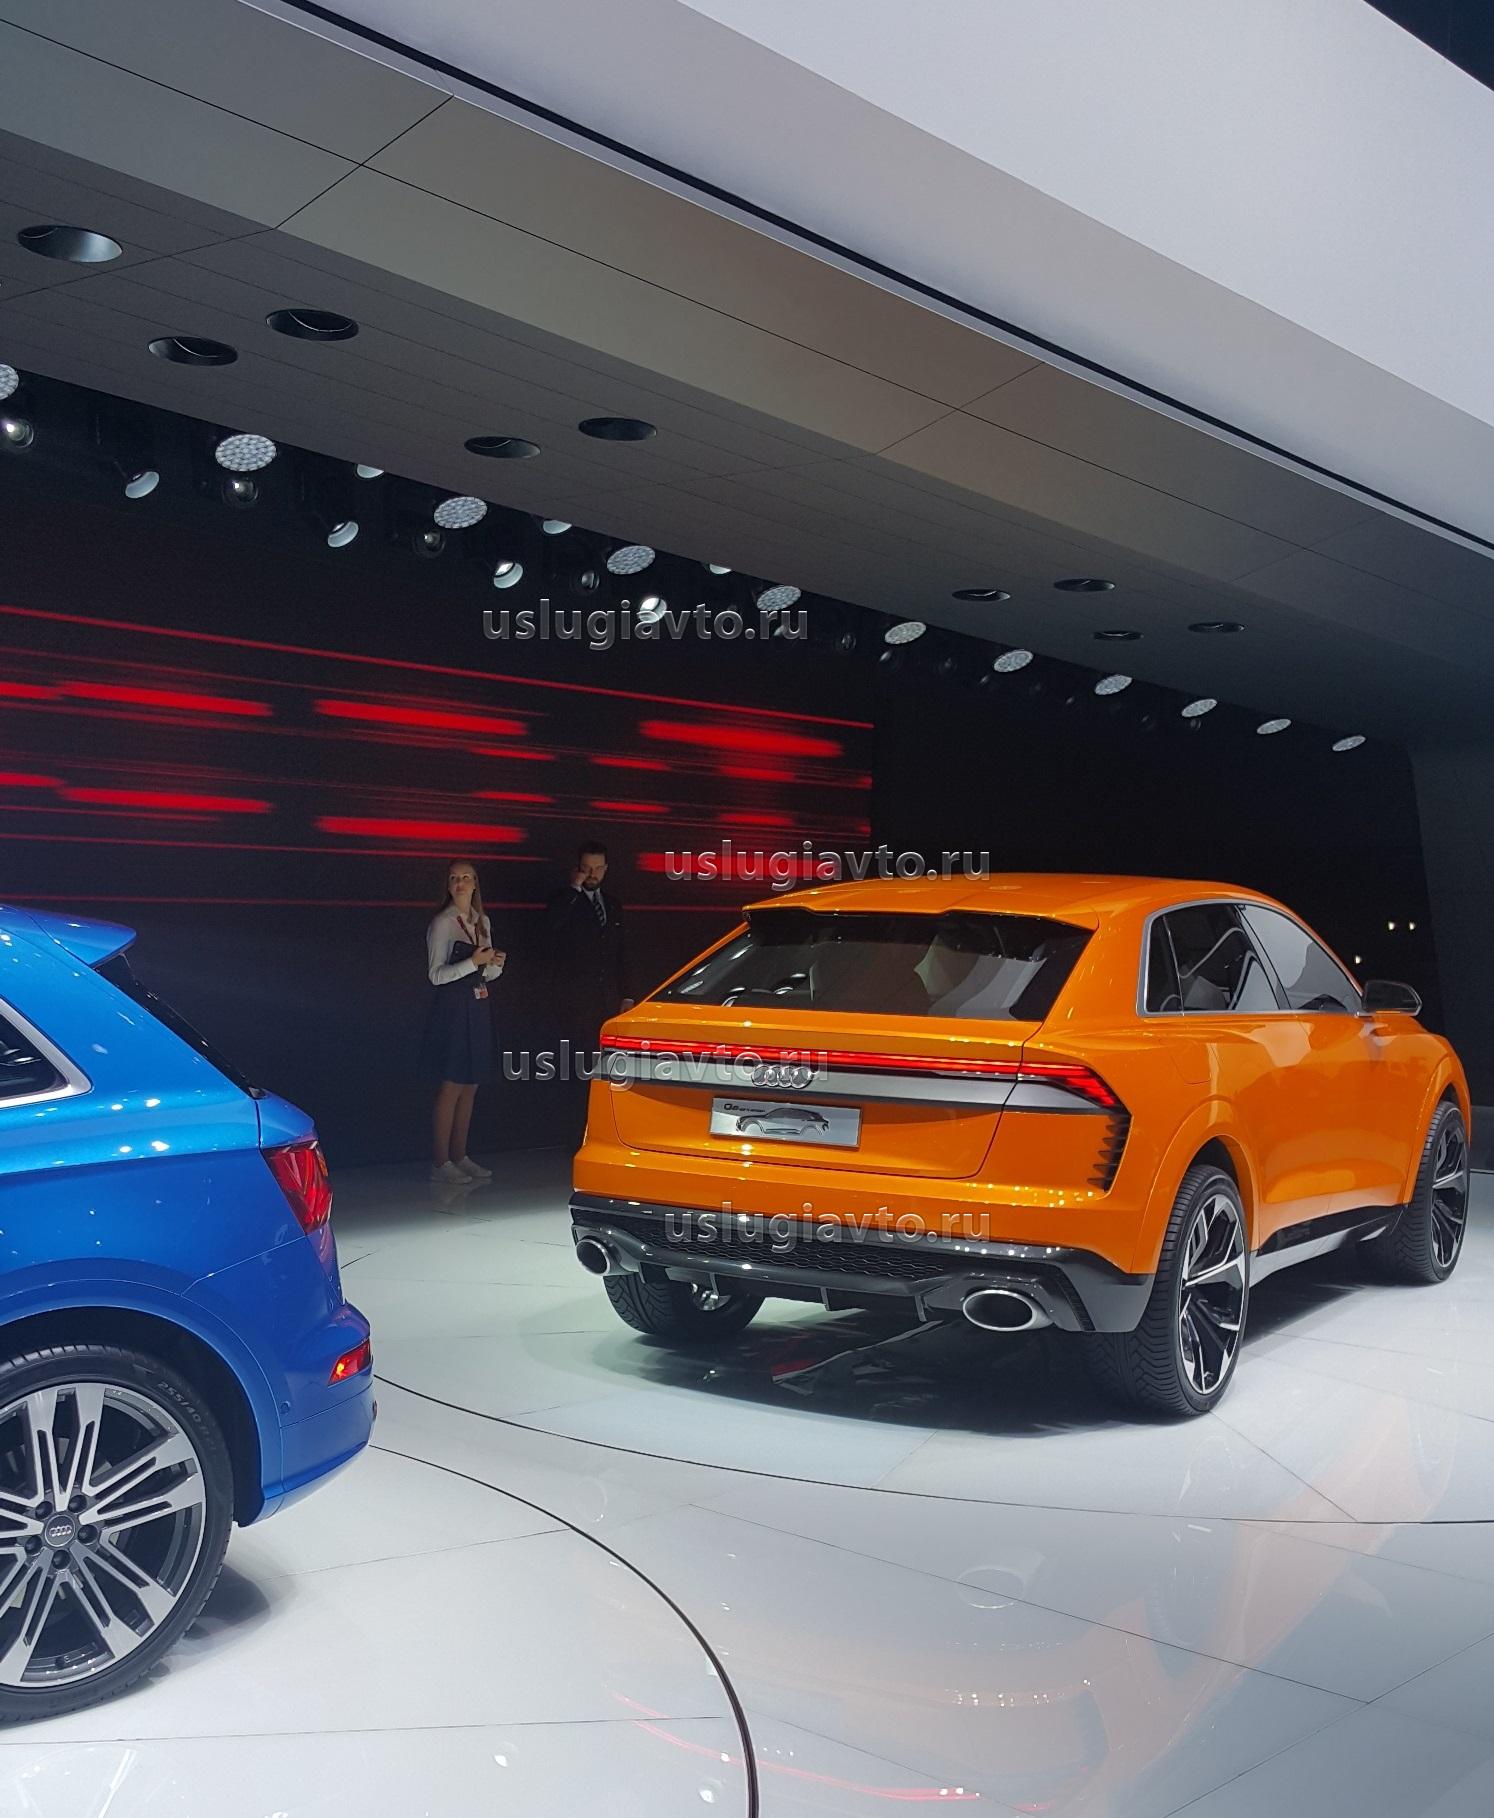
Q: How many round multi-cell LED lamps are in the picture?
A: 11